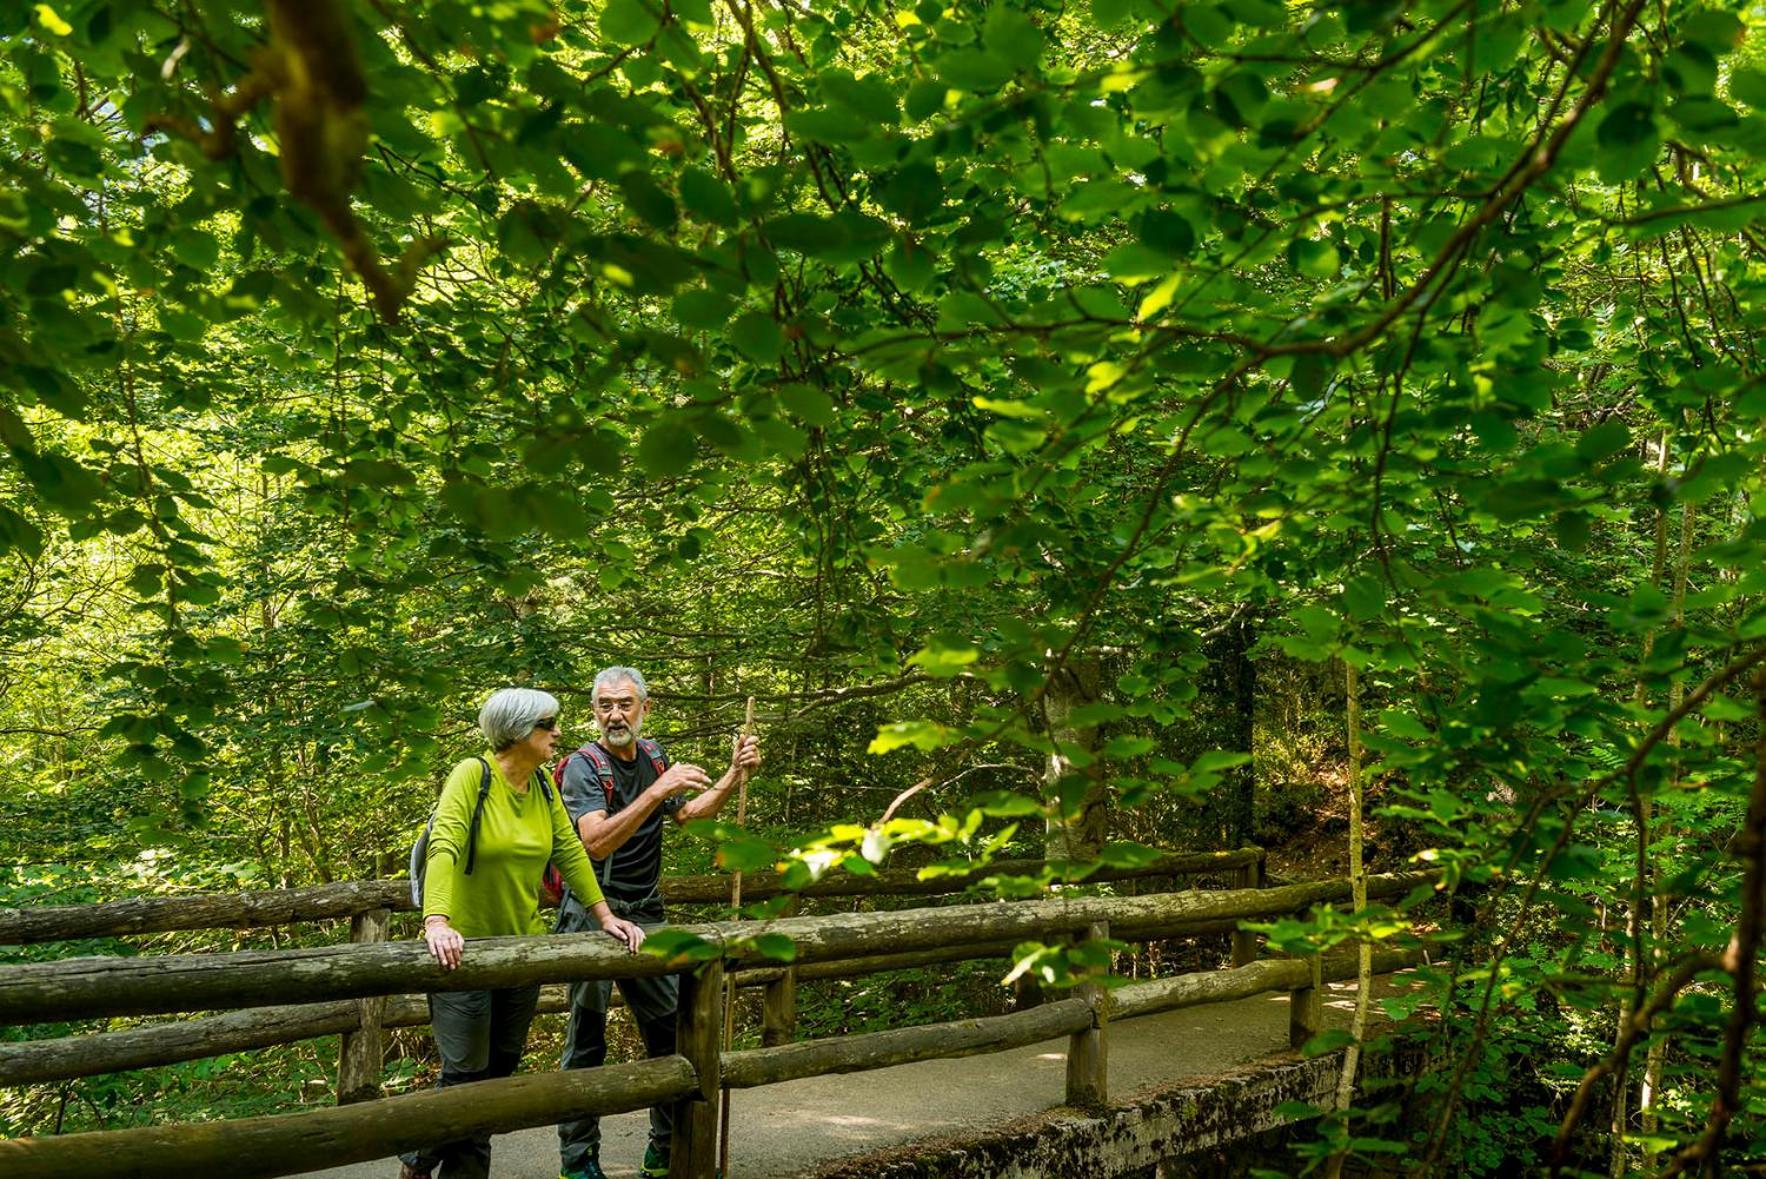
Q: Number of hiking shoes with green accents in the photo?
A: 2